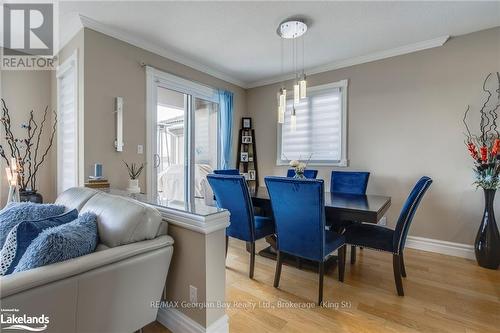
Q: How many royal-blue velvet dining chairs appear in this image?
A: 6